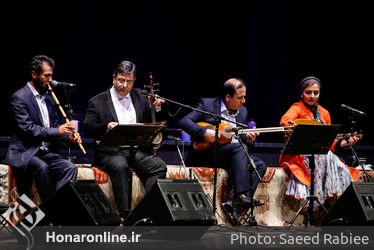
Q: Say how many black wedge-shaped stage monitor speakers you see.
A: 3